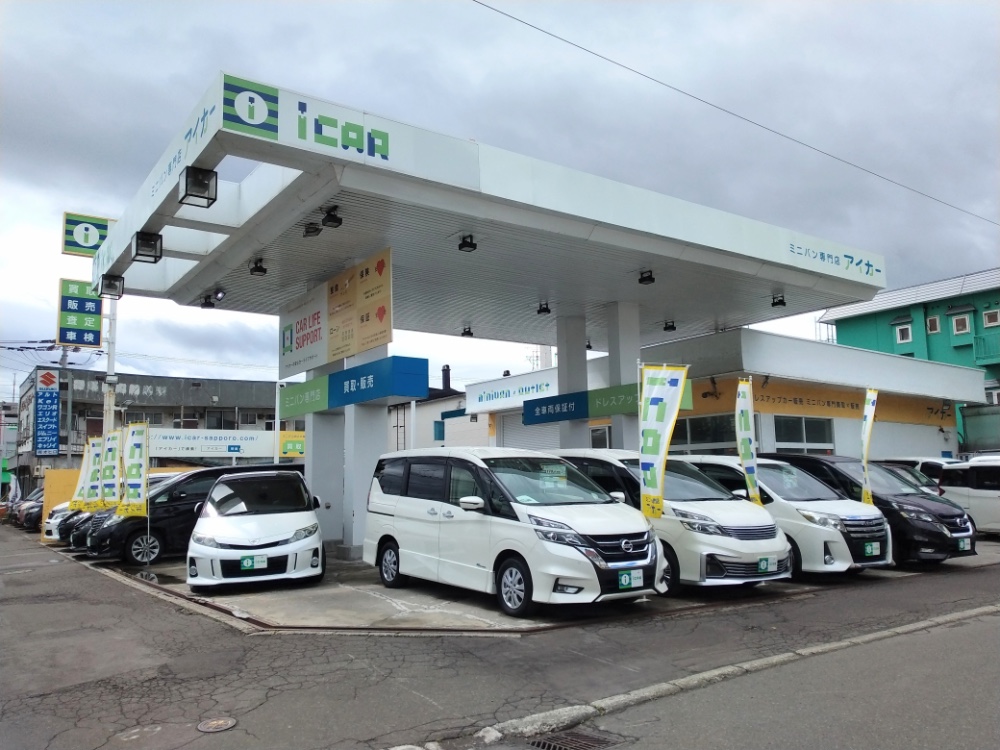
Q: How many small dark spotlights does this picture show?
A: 12